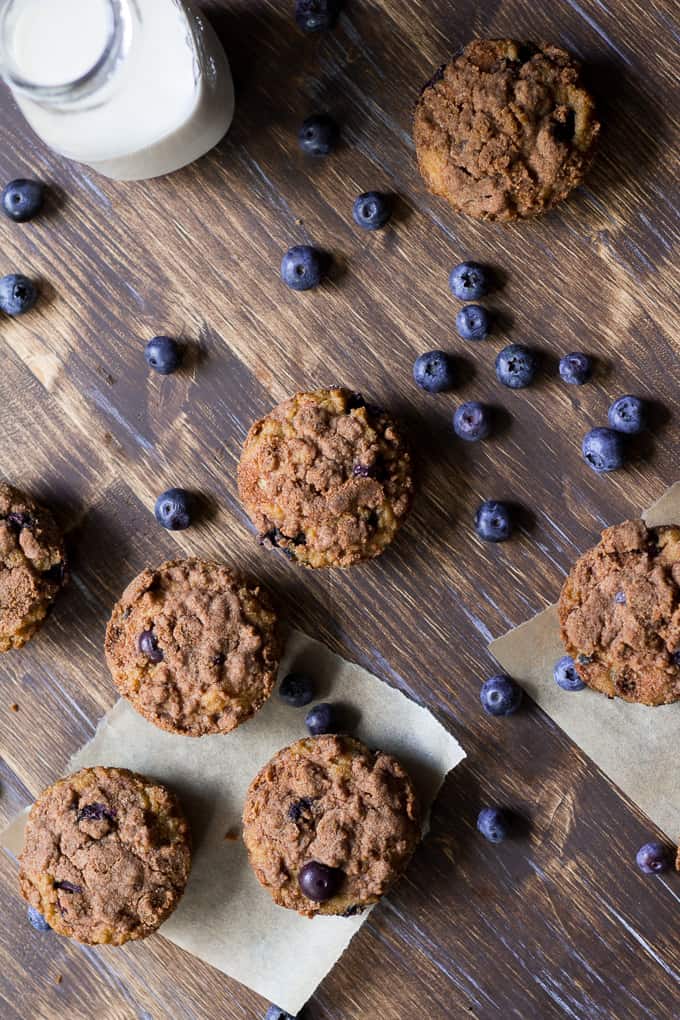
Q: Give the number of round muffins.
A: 7